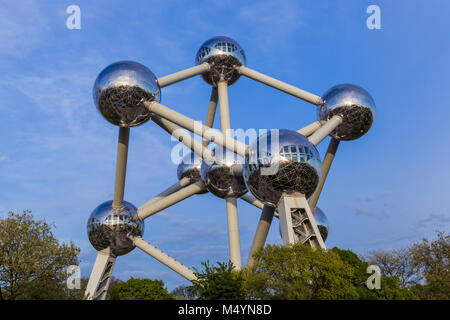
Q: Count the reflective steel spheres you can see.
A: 8